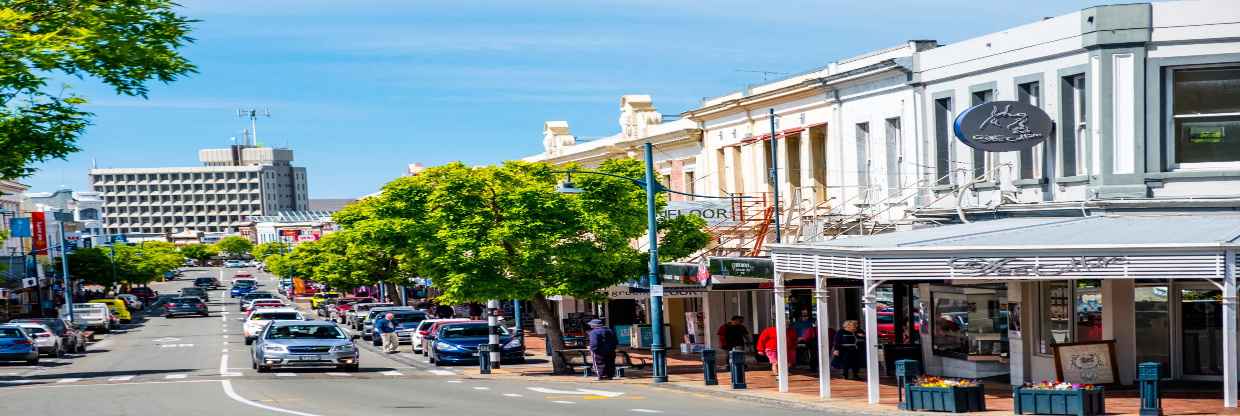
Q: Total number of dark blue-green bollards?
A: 5